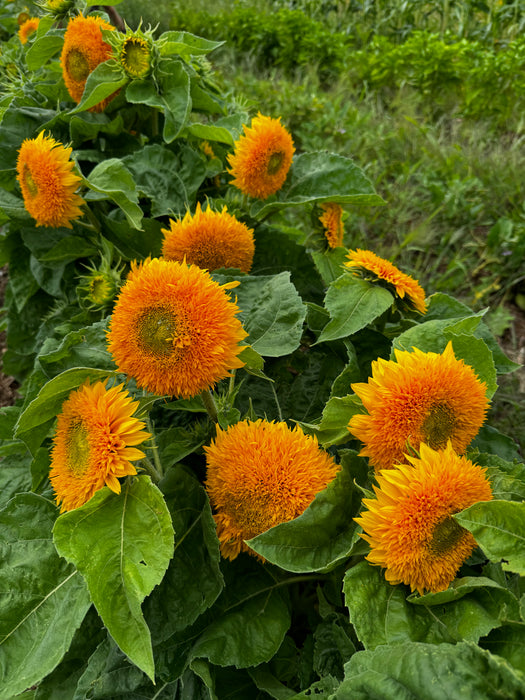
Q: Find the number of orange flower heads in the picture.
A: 12